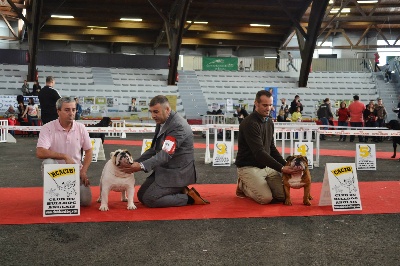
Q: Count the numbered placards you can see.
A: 5